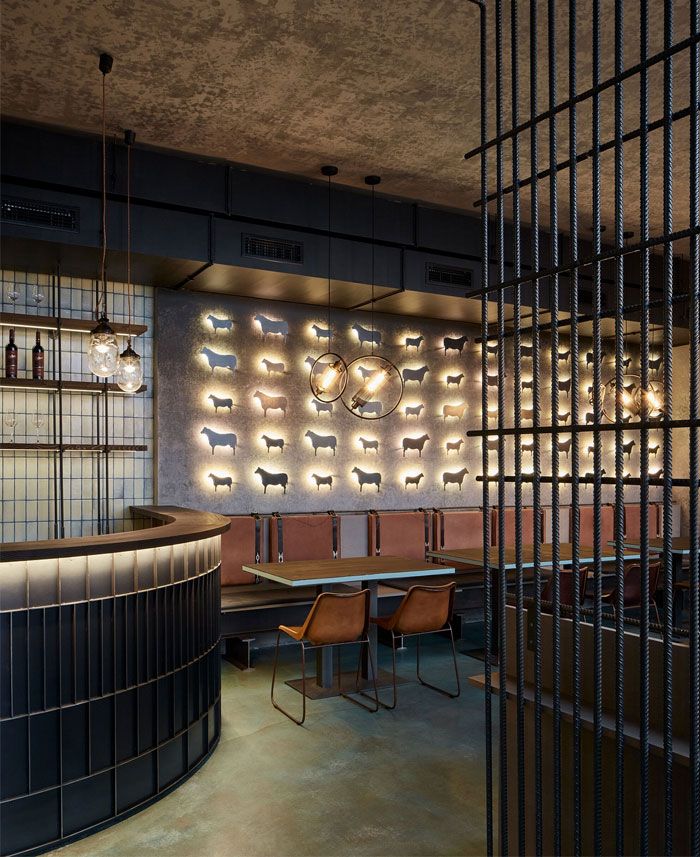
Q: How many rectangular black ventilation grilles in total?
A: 3